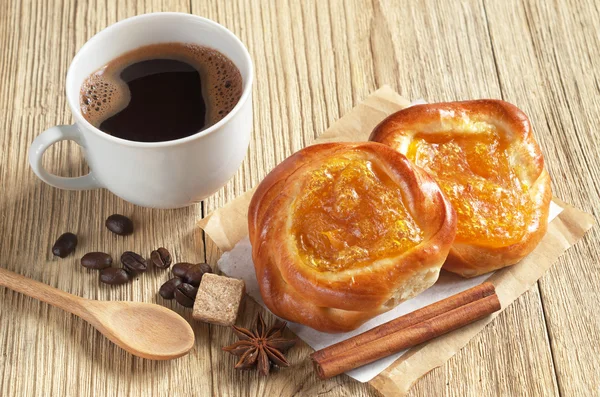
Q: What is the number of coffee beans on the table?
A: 10